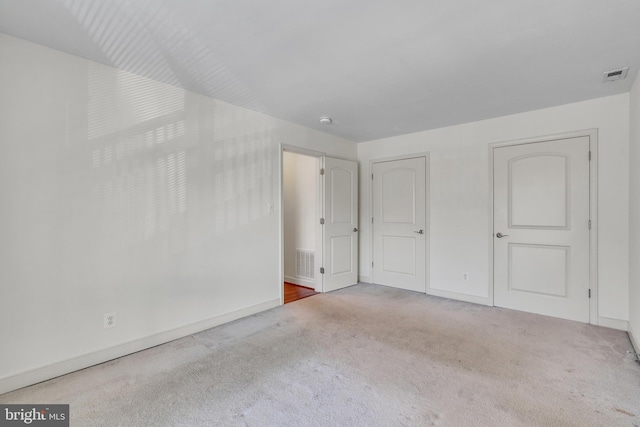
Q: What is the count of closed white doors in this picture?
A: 2